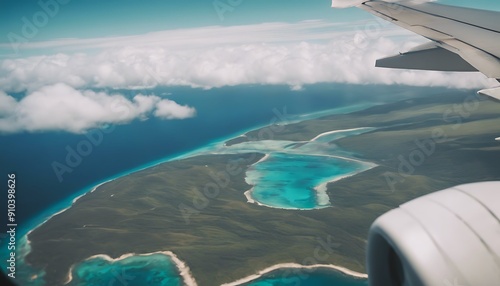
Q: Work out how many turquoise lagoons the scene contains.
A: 3